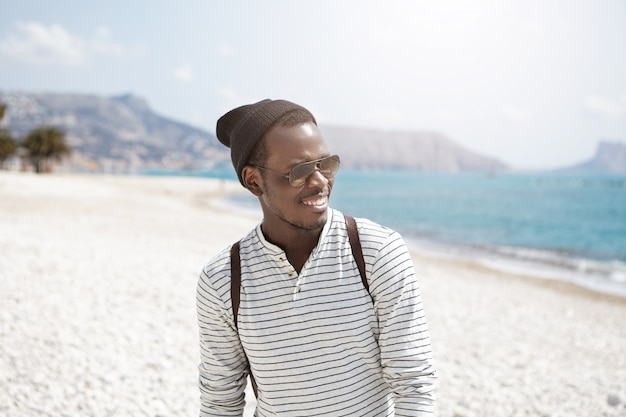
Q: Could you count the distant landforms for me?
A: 3